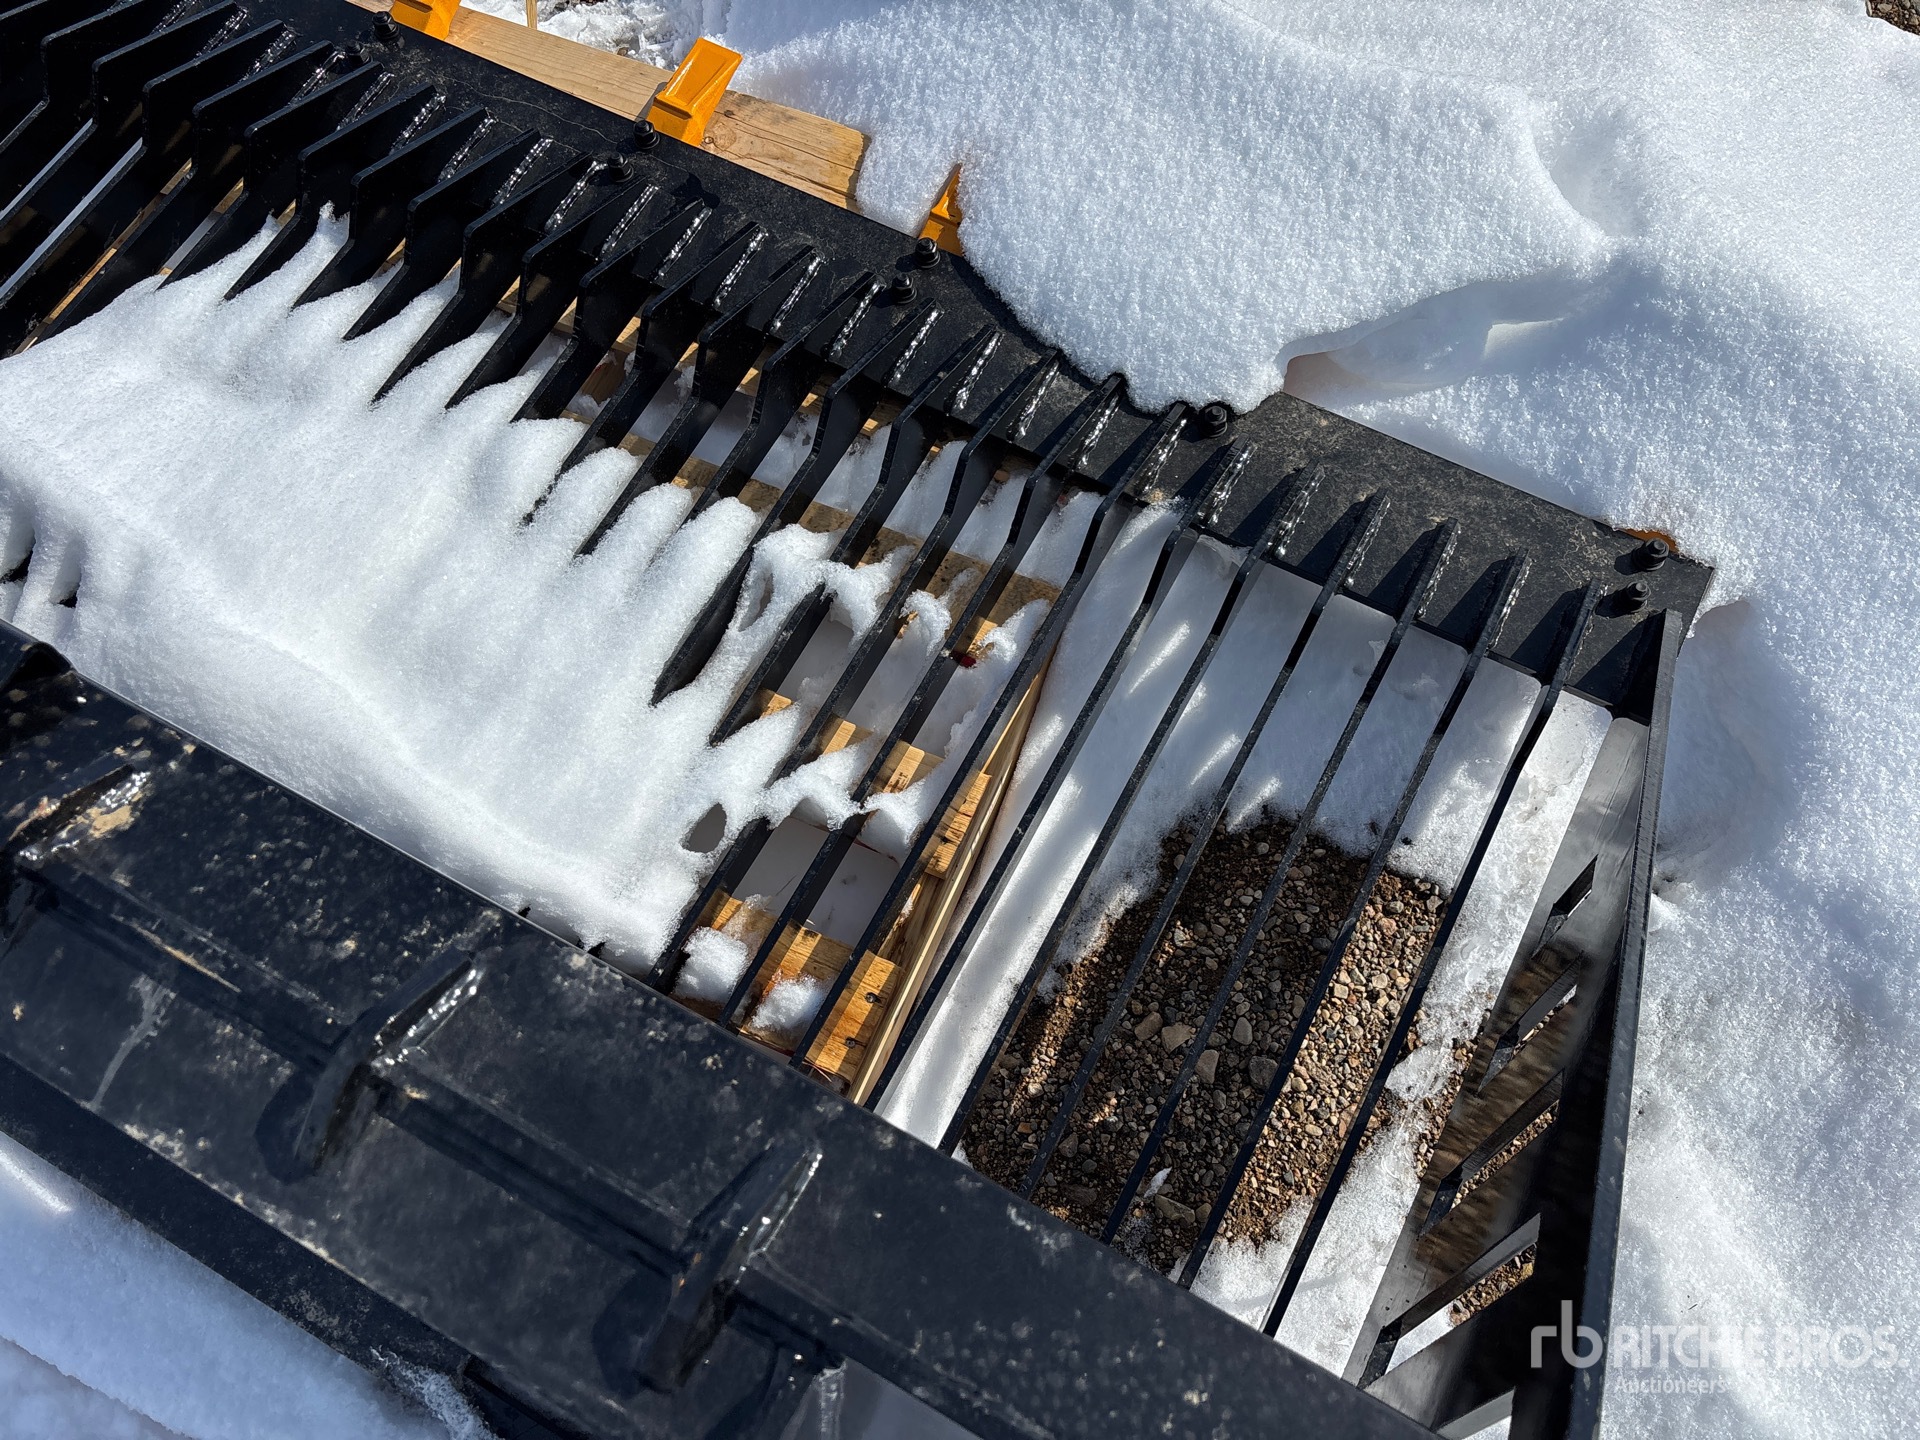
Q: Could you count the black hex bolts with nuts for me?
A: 9